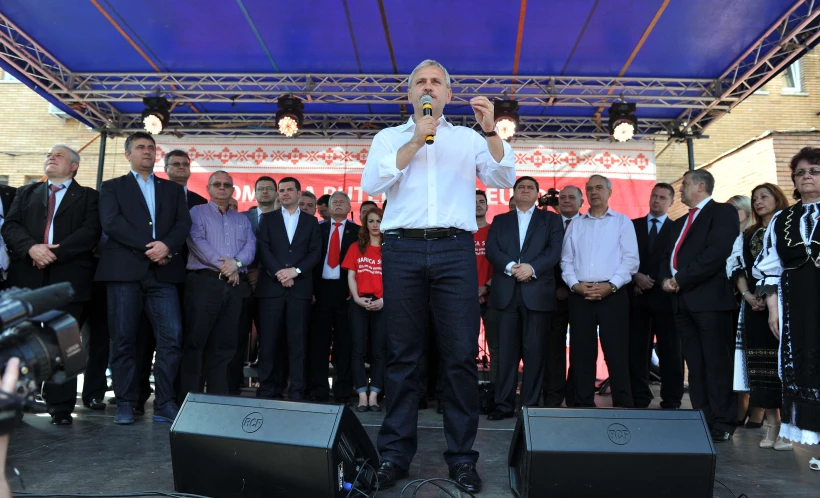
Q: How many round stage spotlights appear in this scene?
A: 4